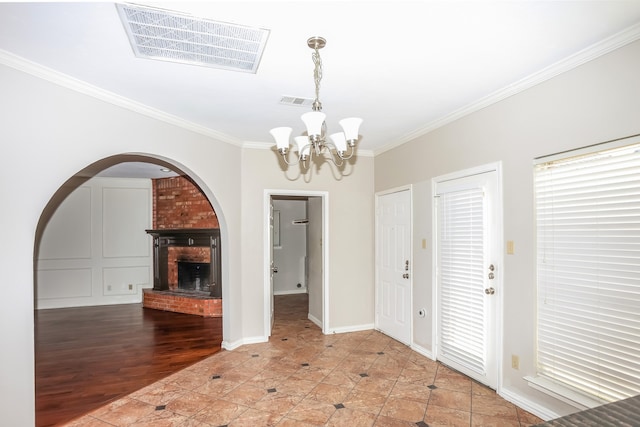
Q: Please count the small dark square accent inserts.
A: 14